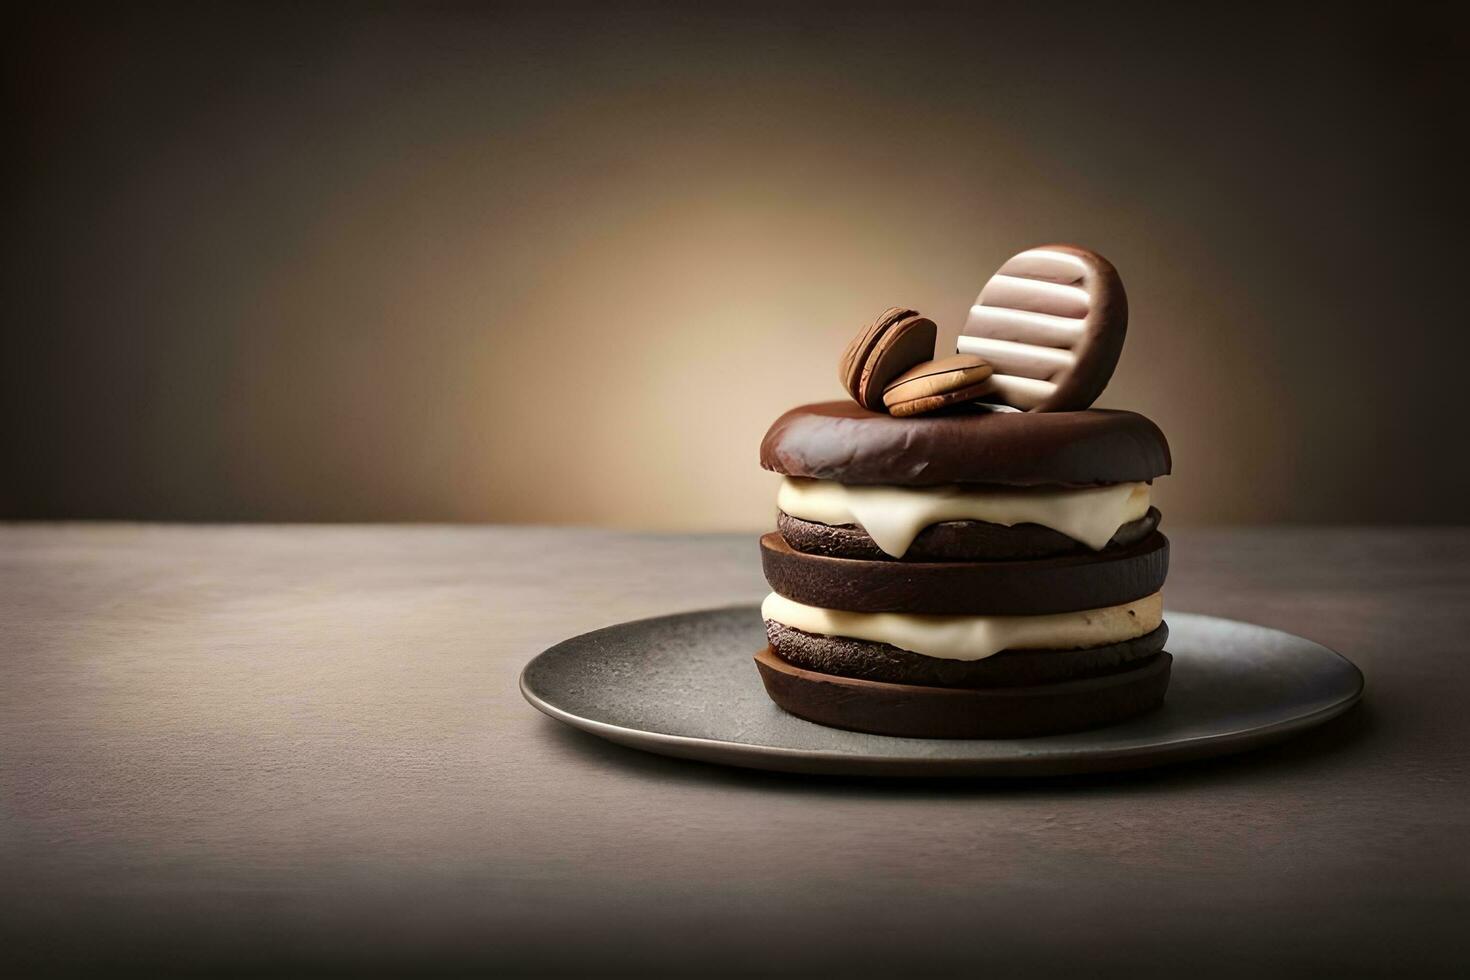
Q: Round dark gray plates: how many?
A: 1